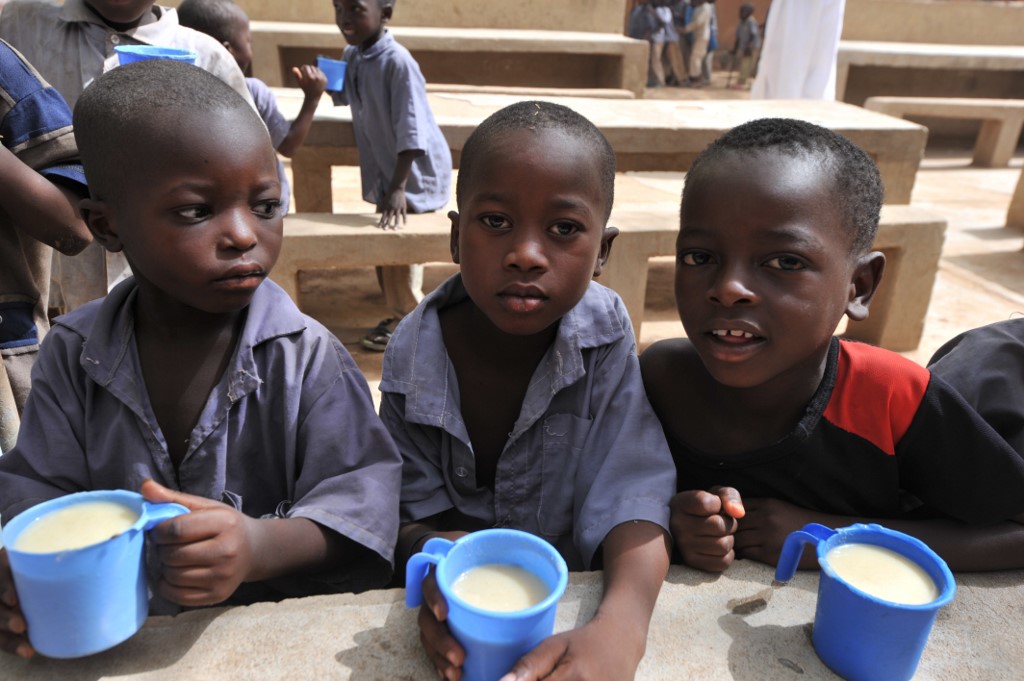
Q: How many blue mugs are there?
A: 5